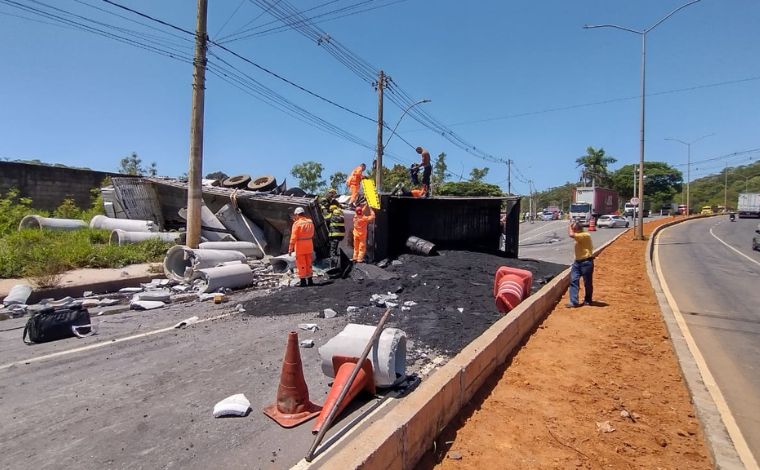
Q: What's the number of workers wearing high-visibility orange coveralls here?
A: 3